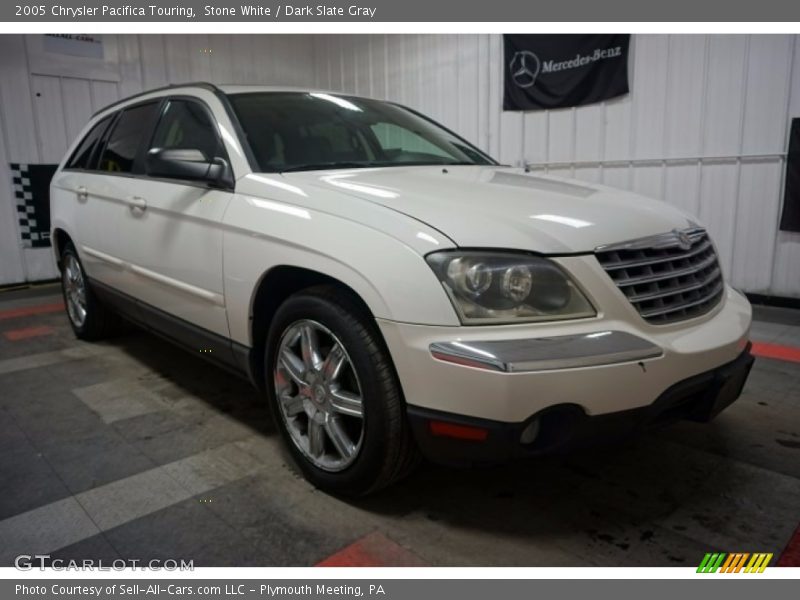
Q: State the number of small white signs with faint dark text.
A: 1